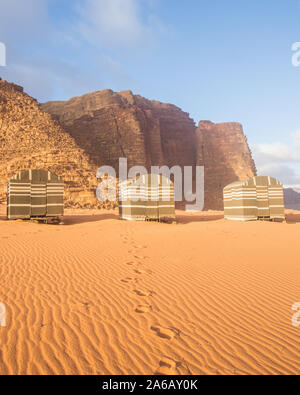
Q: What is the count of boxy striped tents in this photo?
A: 3